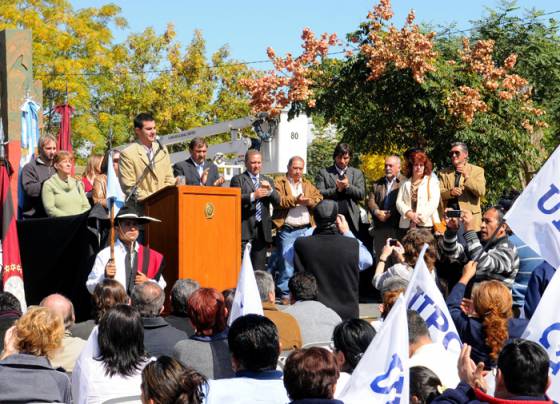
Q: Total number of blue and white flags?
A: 7